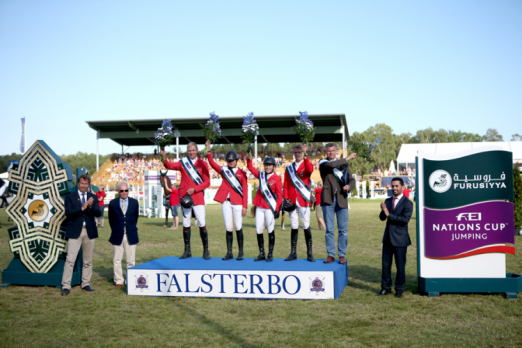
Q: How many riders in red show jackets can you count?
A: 4